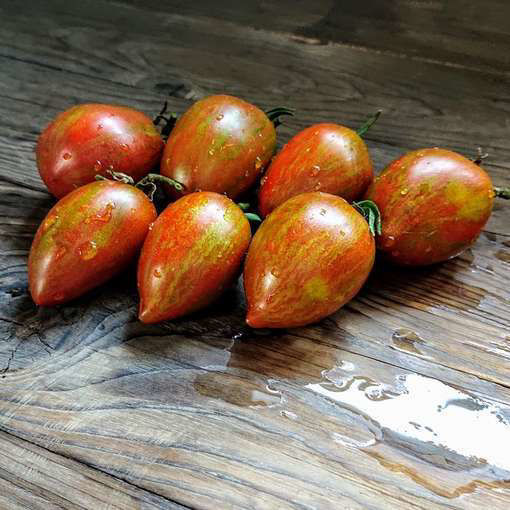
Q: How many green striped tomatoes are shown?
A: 7